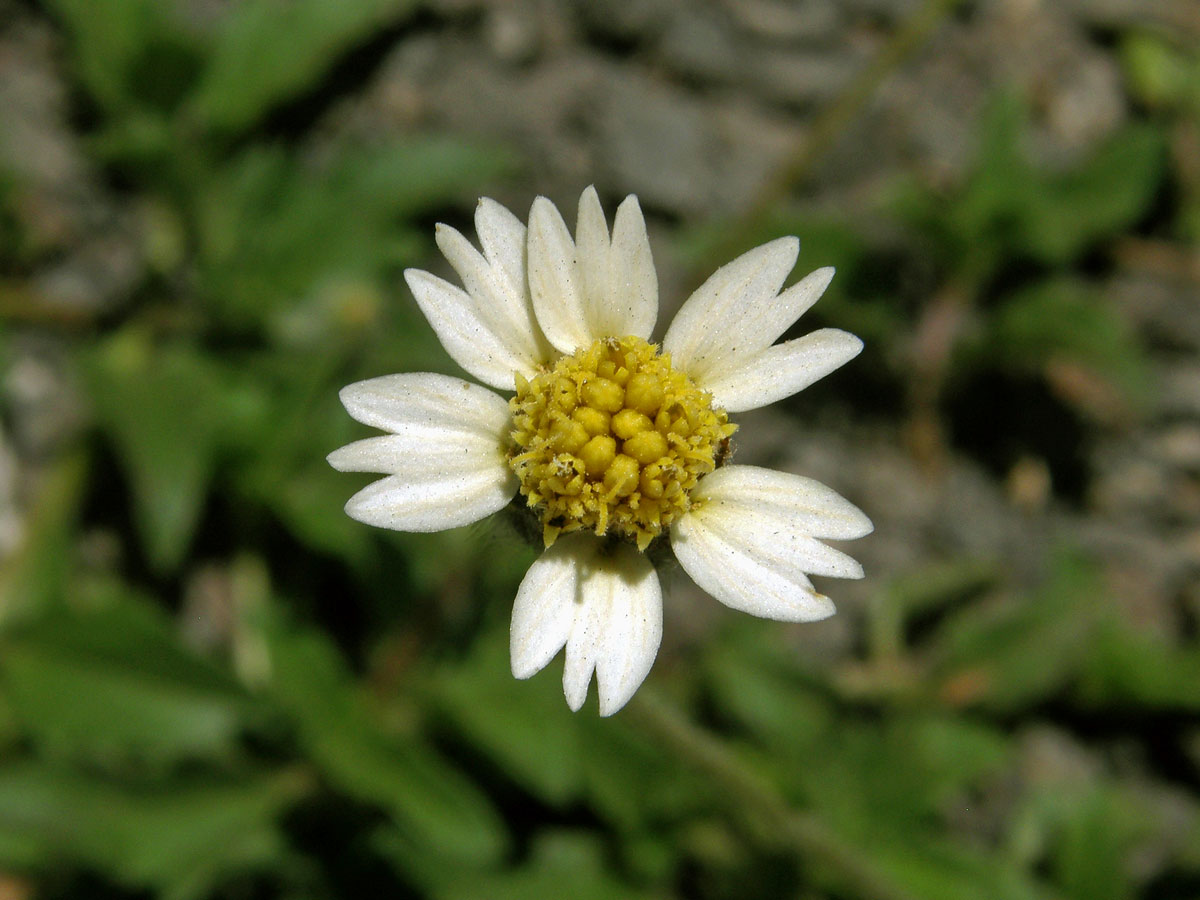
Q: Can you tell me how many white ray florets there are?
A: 6